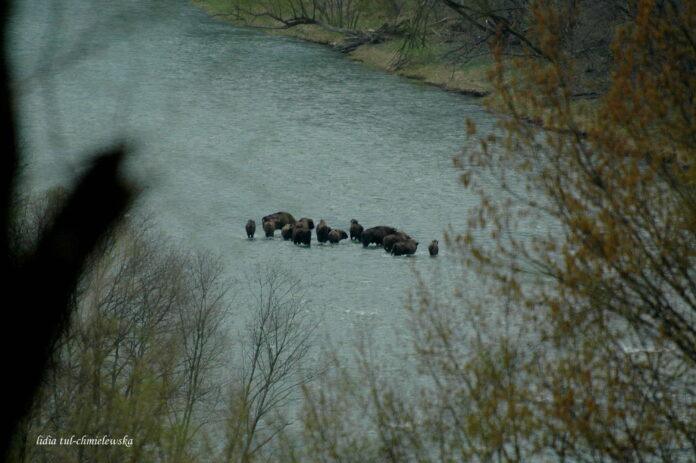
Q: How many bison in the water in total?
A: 13